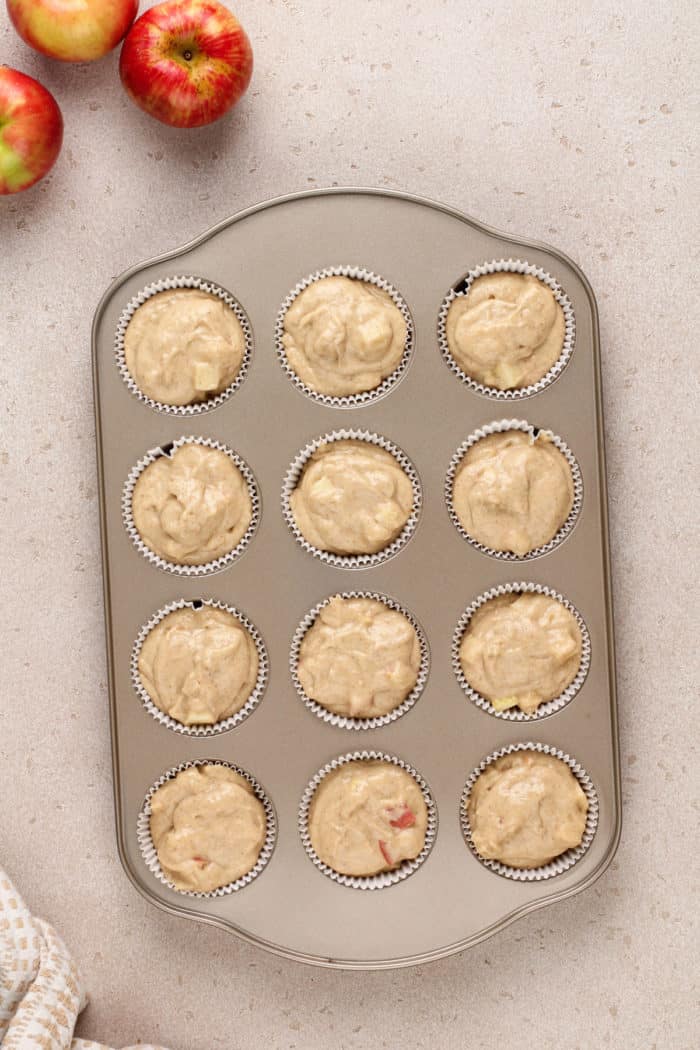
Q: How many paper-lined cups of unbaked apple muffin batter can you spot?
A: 12